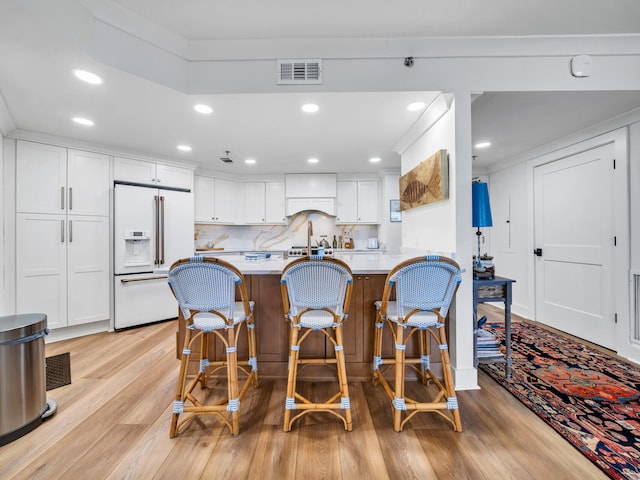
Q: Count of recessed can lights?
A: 10